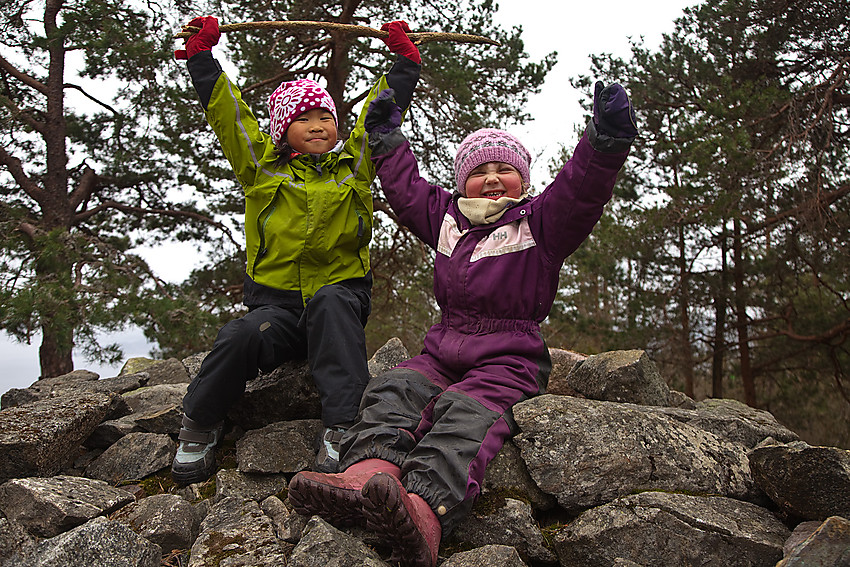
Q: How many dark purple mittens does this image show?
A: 2